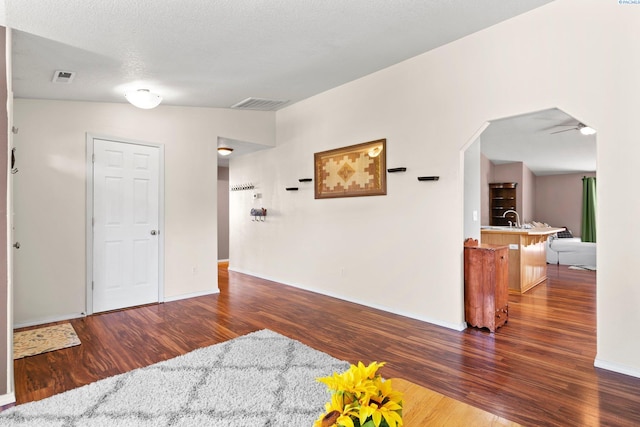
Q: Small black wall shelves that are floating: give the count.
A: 4